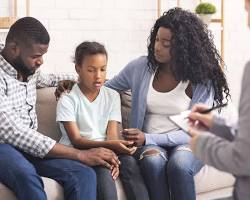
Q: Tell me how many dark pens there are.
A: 1